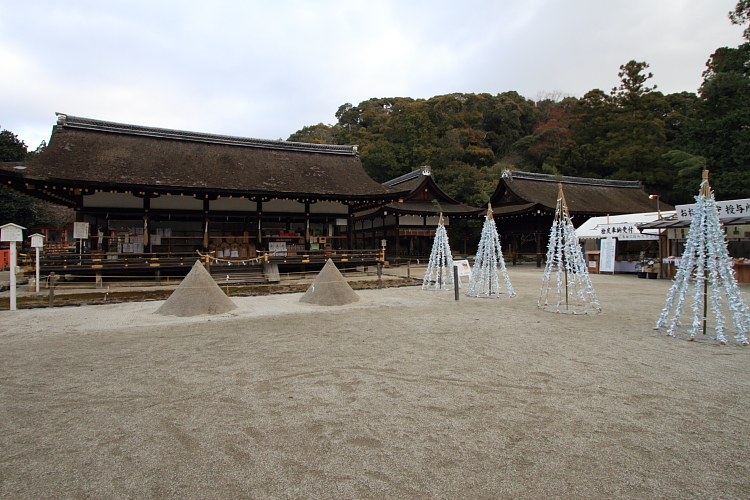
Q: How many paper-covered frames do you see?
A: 4